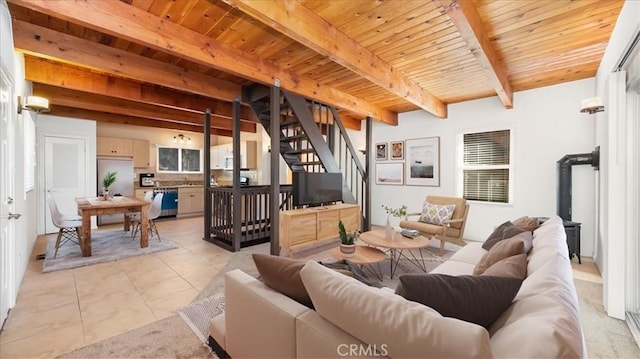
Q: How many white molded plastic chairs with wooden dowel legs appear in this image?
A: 4